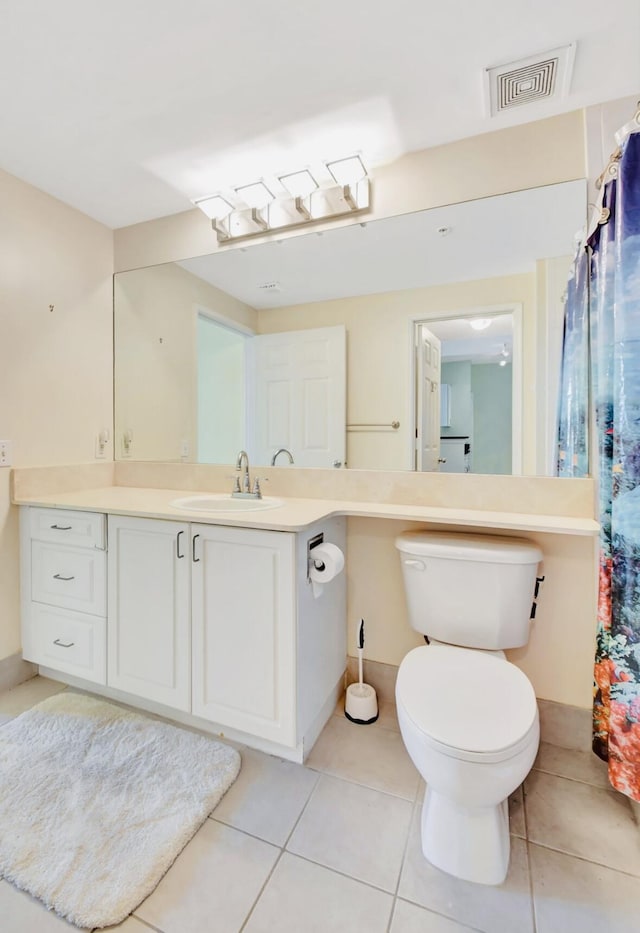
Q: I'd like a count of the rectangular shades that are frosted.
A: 4